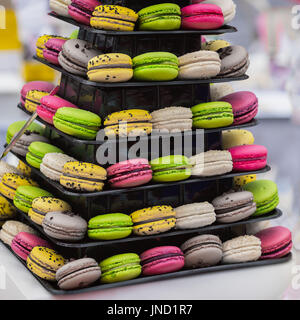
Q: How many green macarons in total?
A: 11